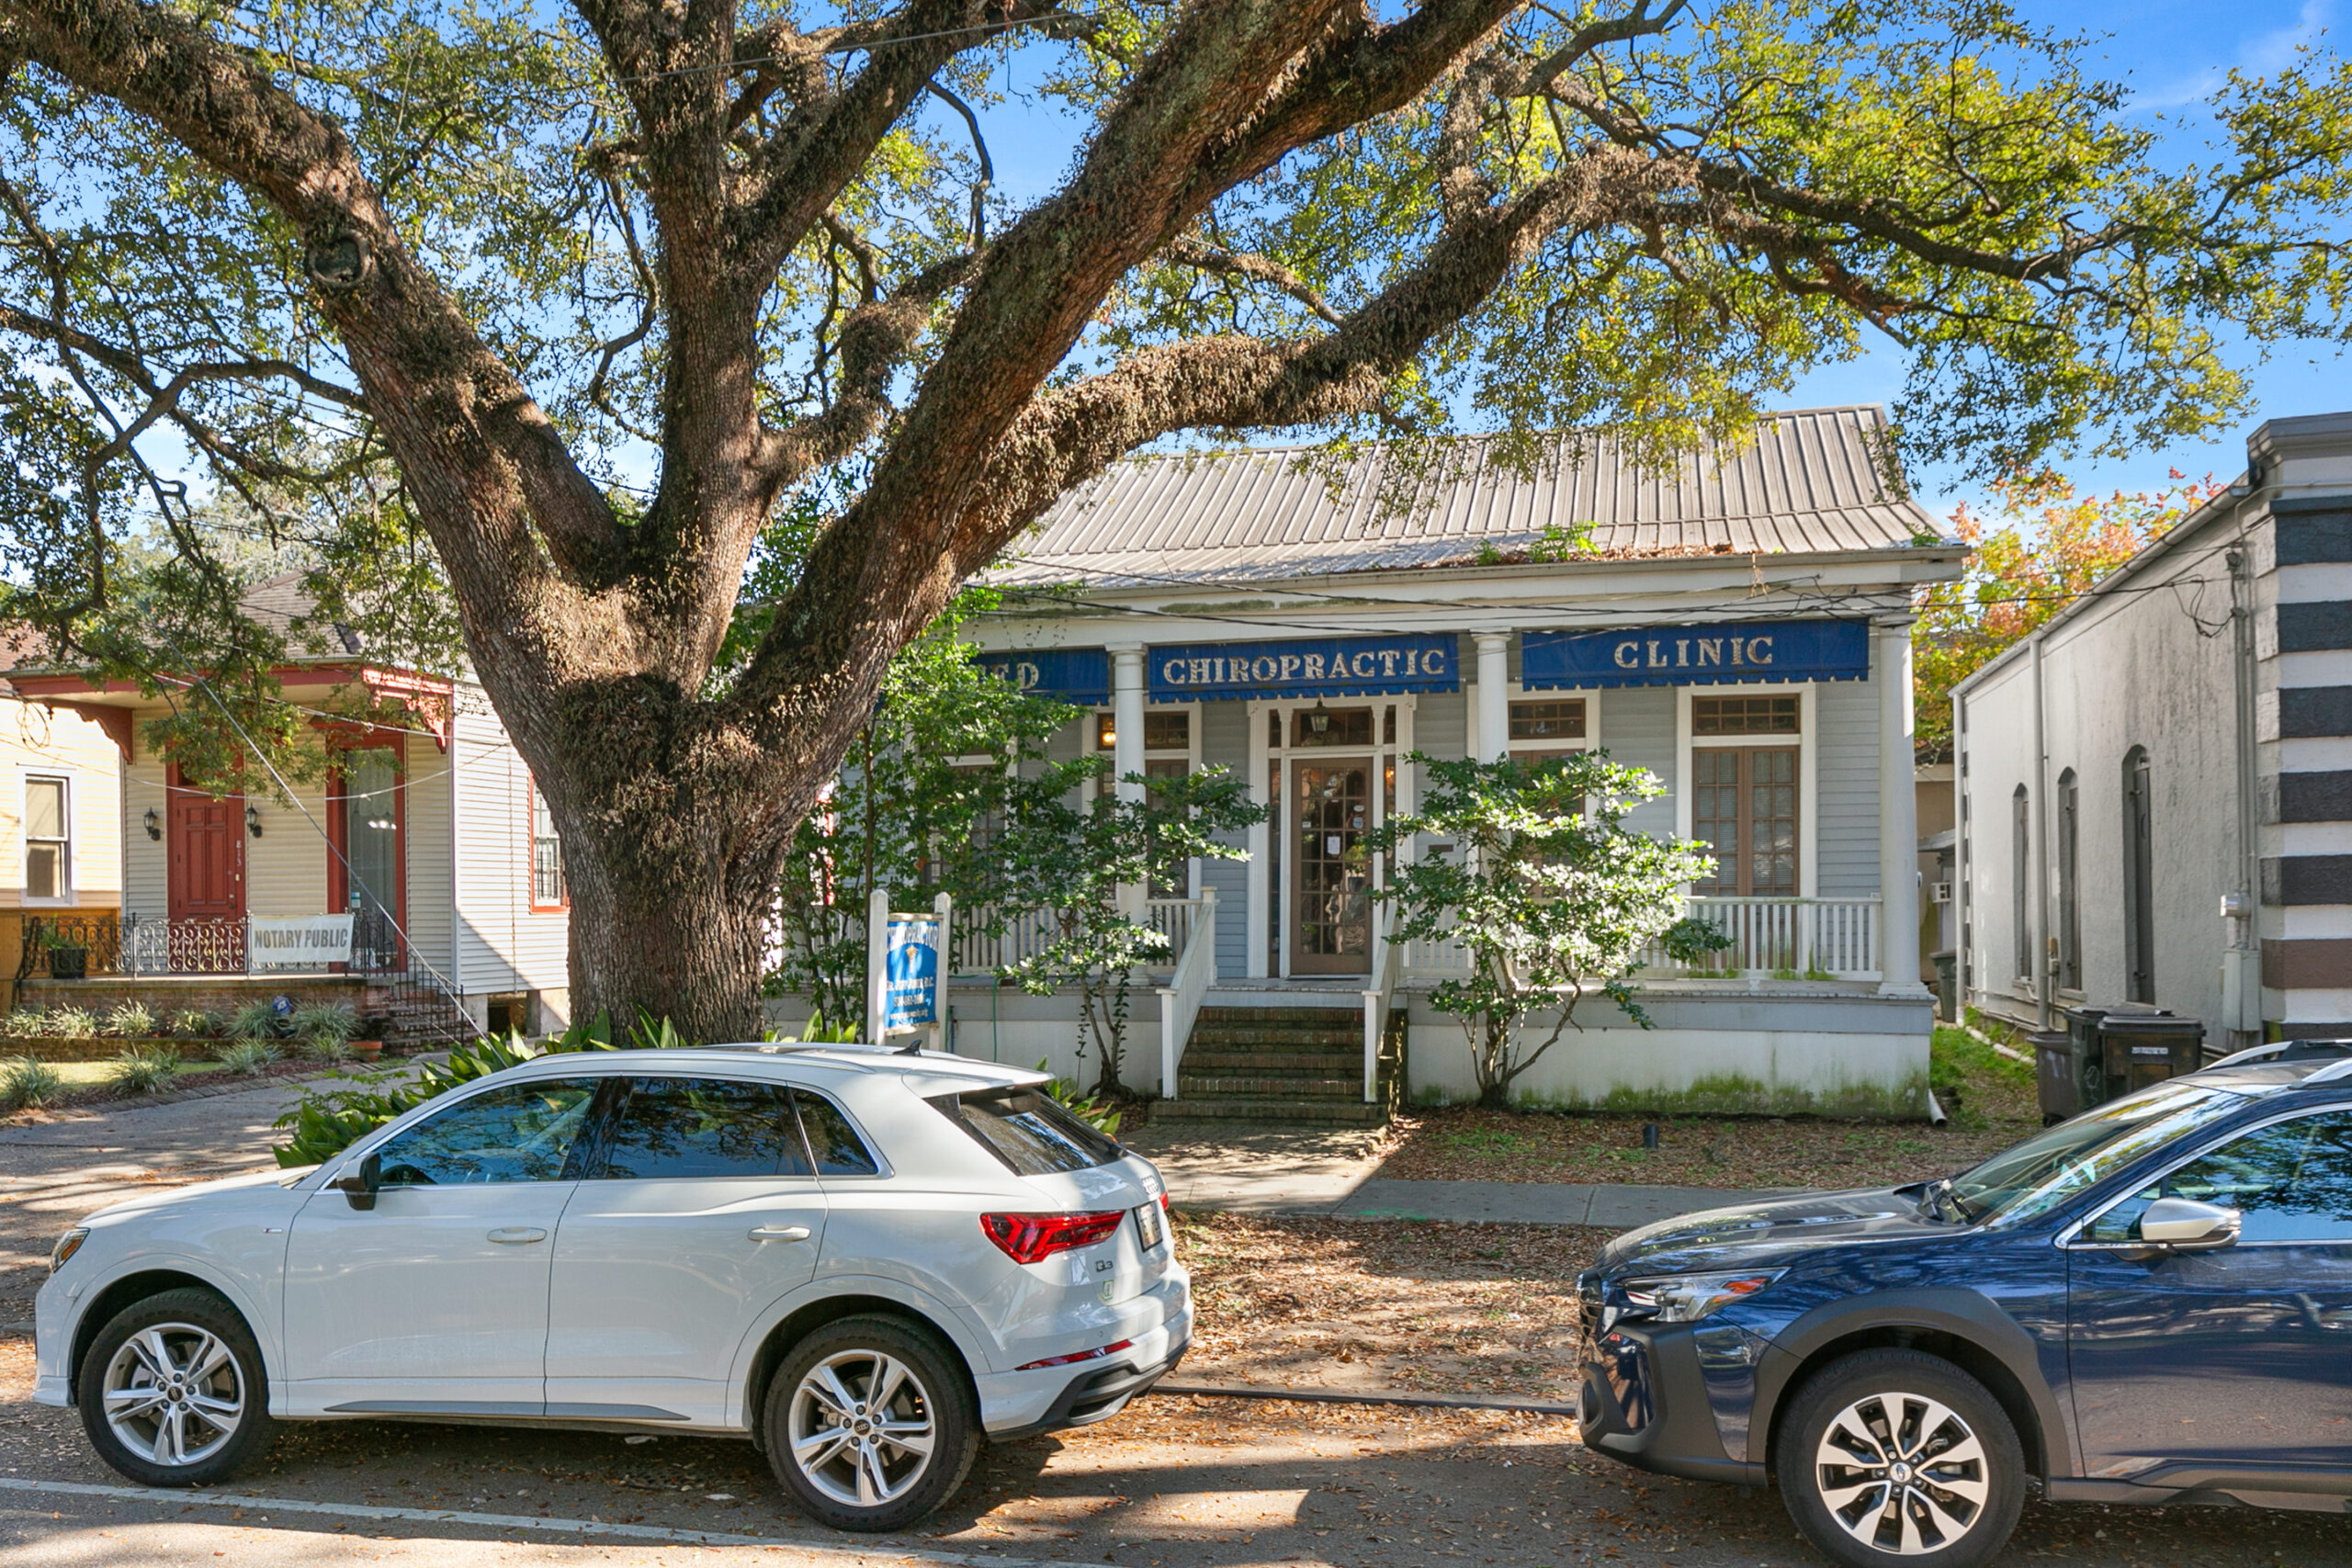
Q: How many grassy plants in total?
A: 10